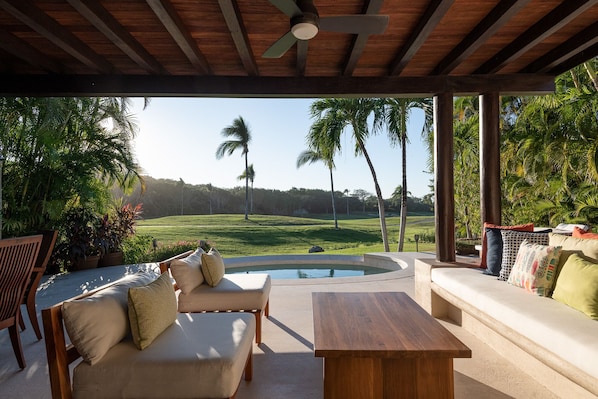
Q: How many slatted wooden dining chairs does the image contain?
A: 2